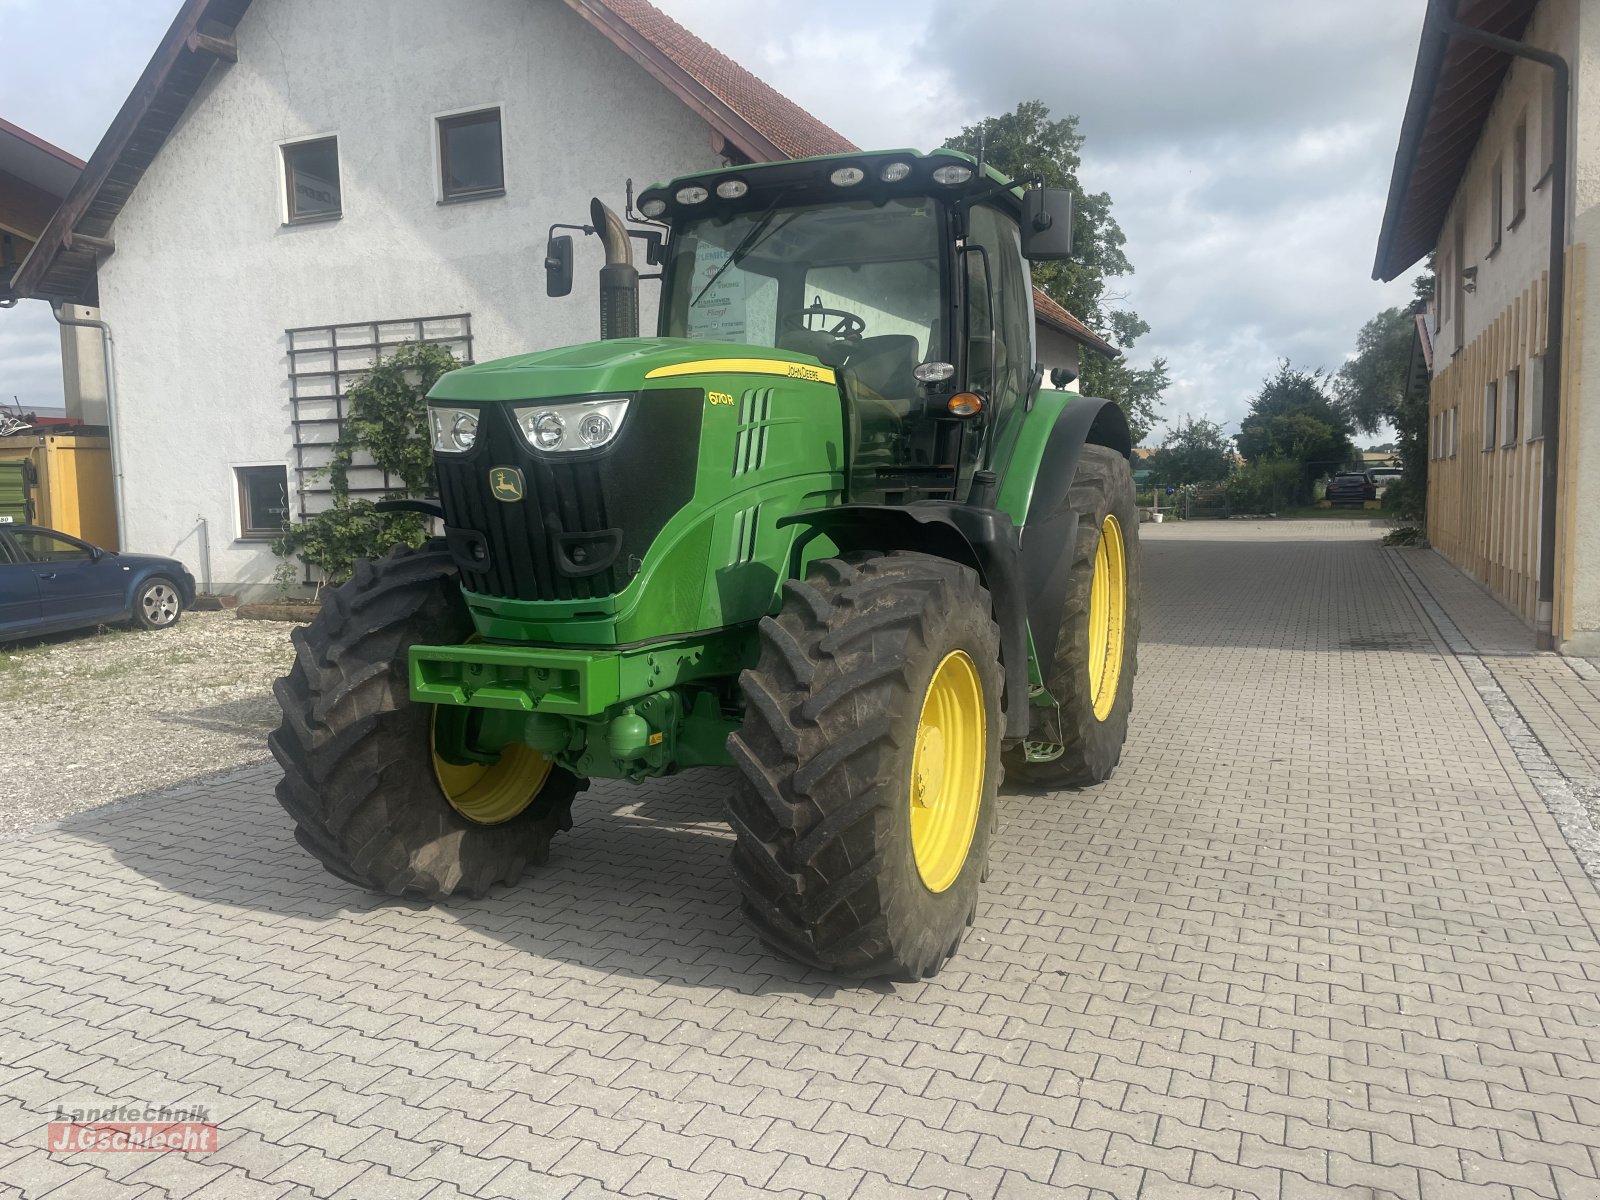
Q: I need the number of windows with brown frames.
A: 3